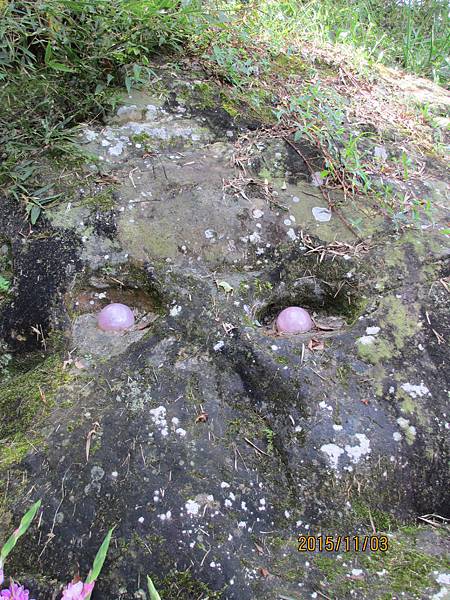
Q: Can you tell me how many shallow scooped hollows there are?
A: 2